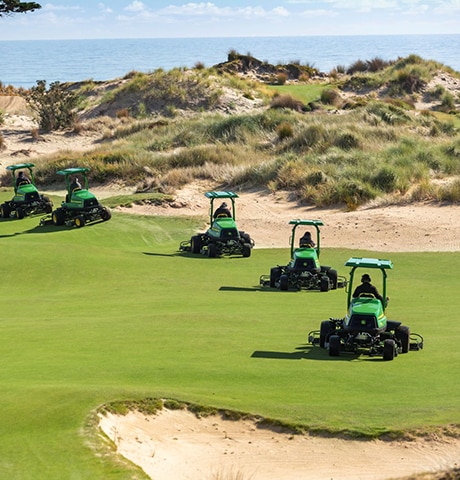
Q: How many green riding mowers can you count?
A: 5